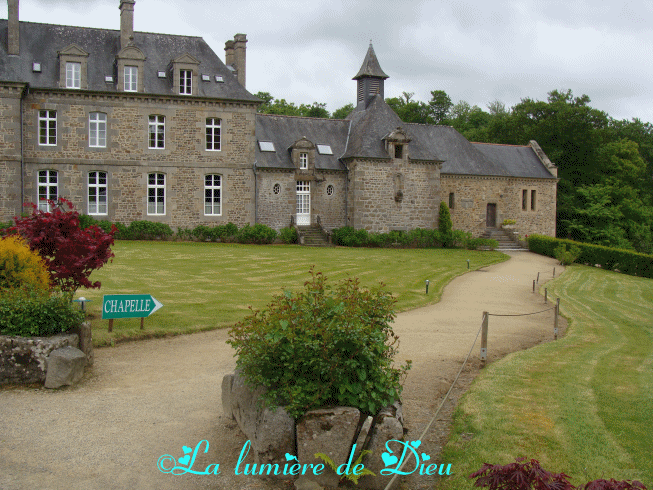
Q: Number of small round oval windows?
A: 2